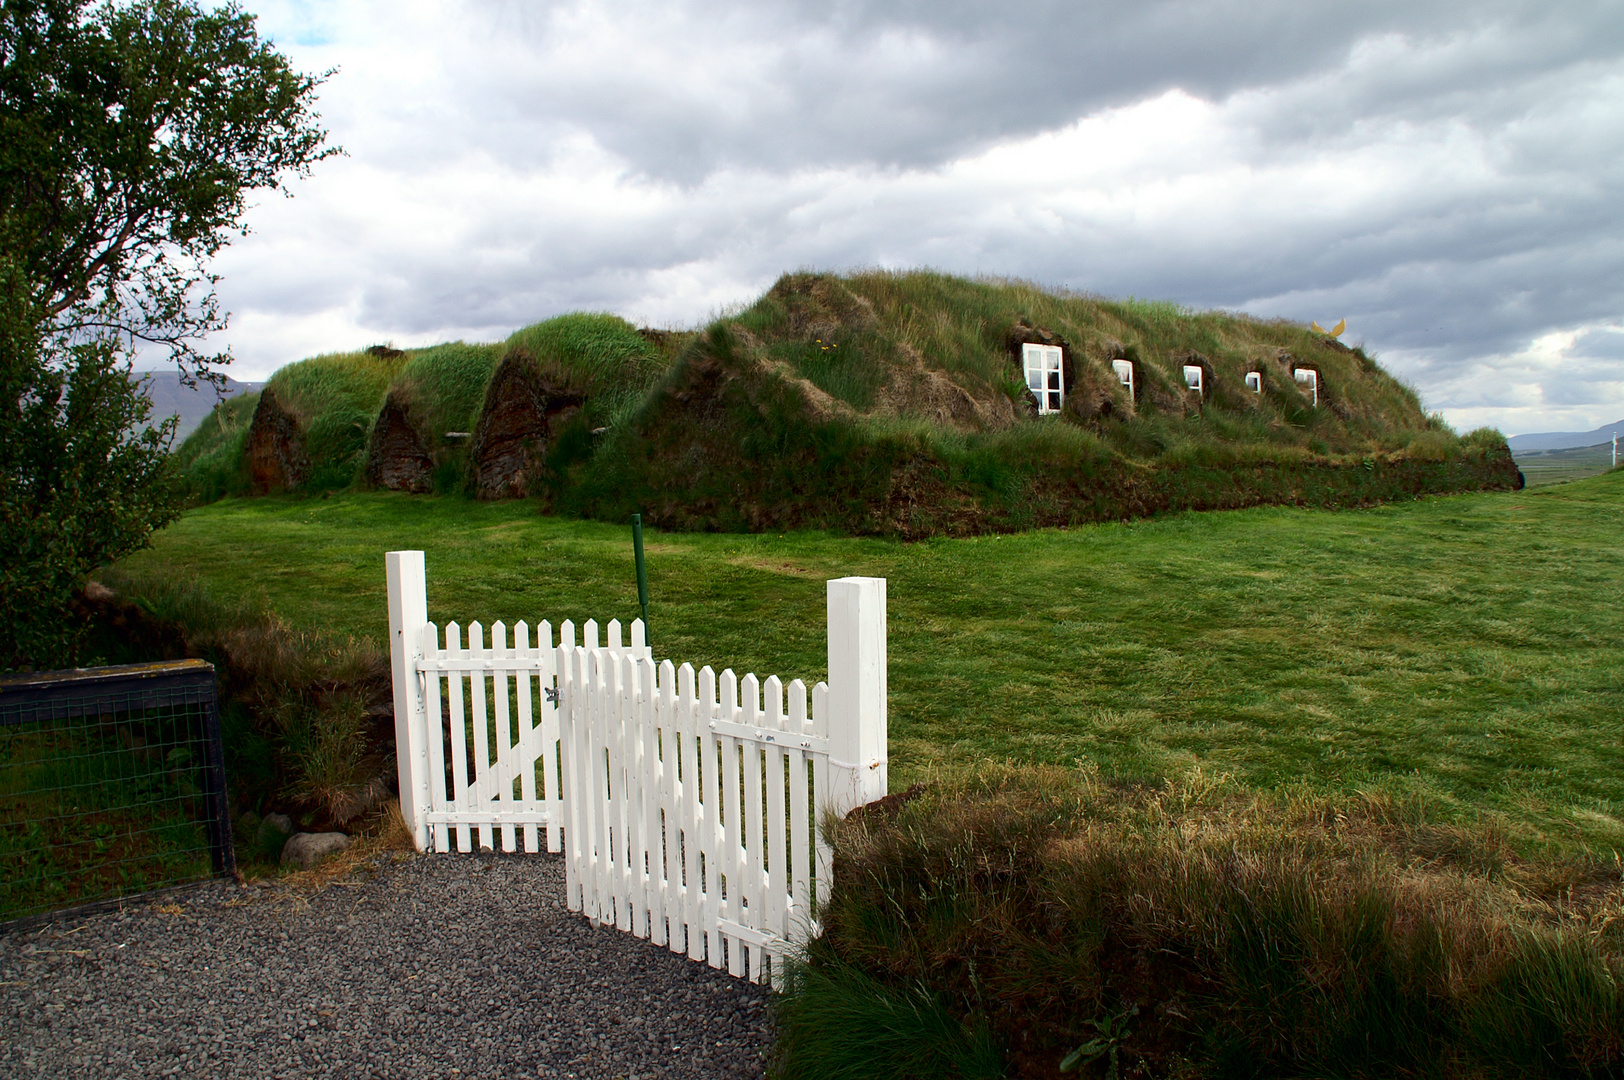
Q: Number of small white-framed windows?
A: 5